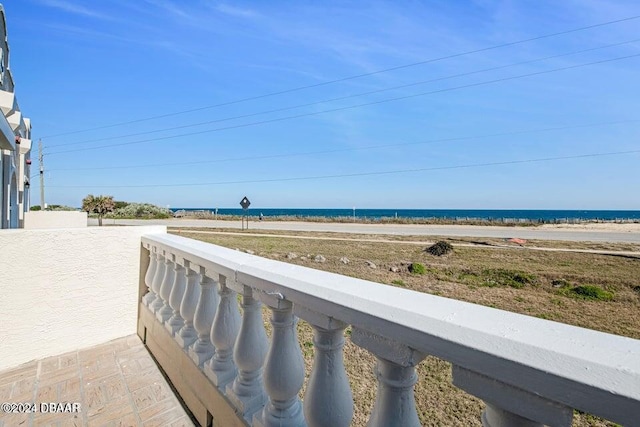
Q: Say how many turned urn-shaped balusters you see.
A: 12